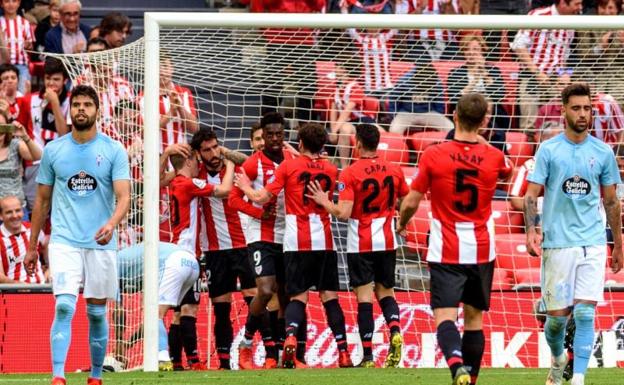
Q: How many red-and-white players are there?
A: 7